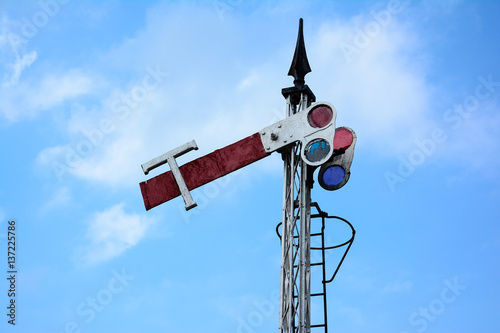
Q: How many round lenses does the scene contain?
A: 4